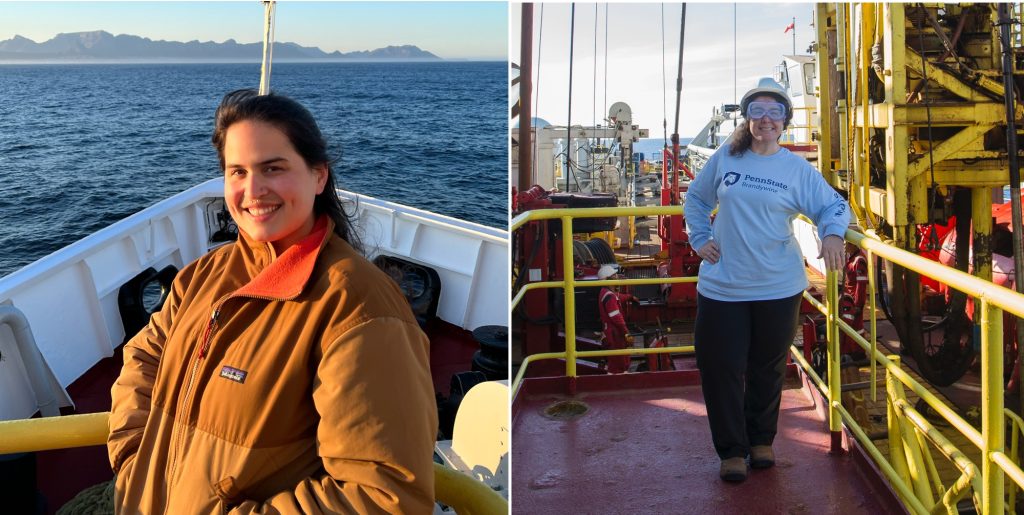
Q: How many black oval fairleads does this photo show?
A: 2